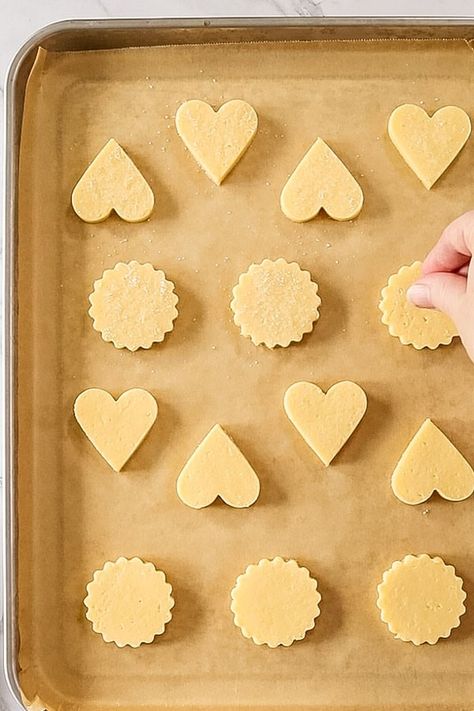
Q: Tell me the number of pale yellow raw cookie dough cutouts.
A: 14